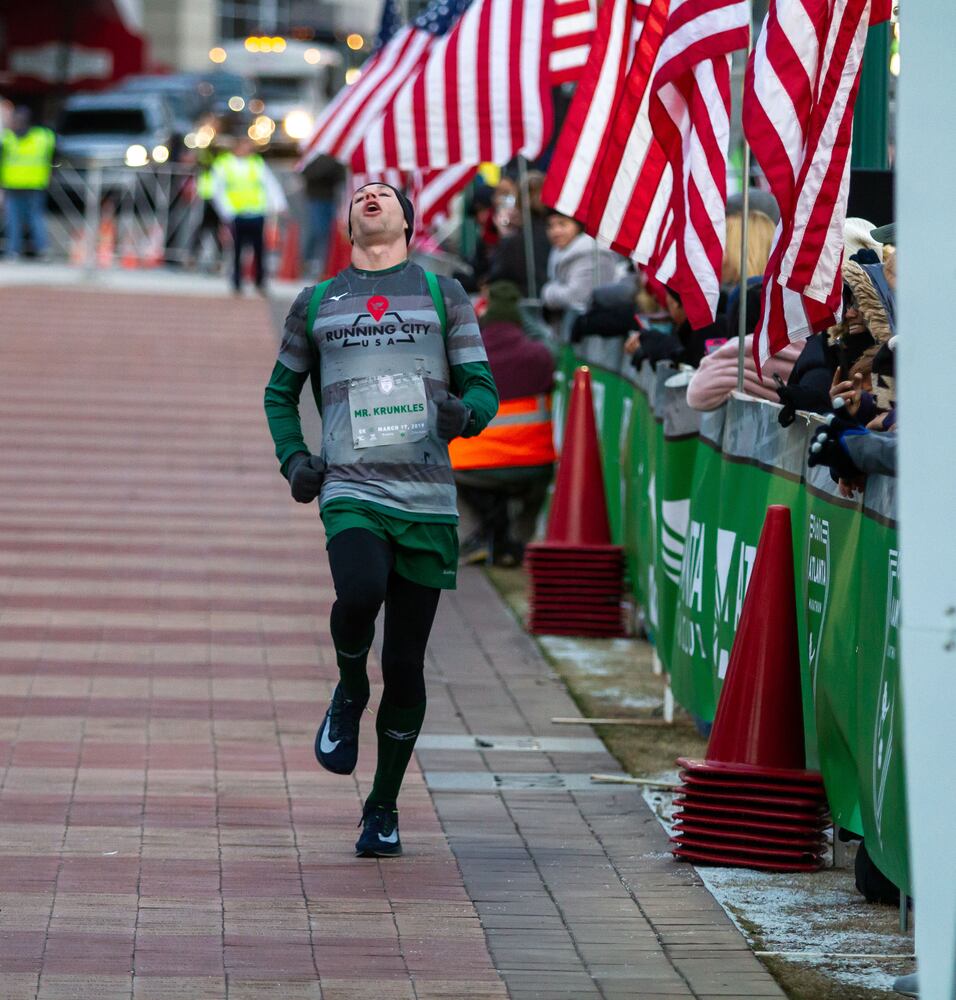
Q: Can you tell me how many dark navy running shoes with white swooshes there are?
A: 2